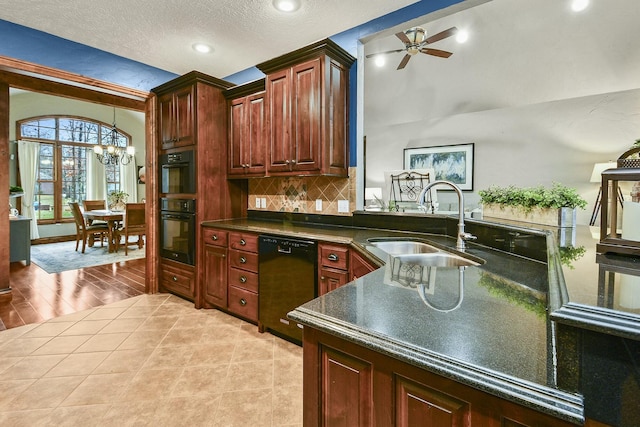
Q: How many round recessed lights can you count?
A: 5